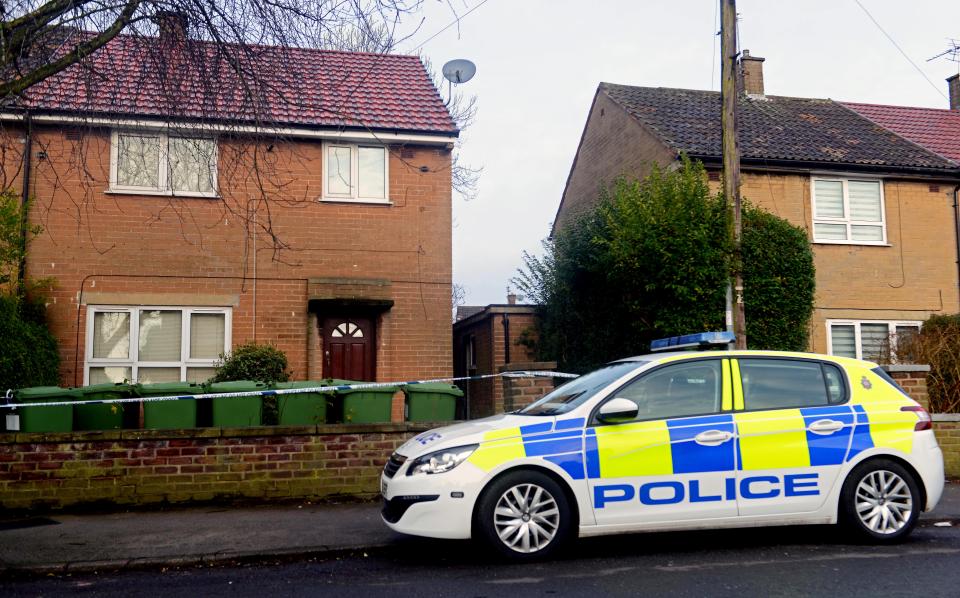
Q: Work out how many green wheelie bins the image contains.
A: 7